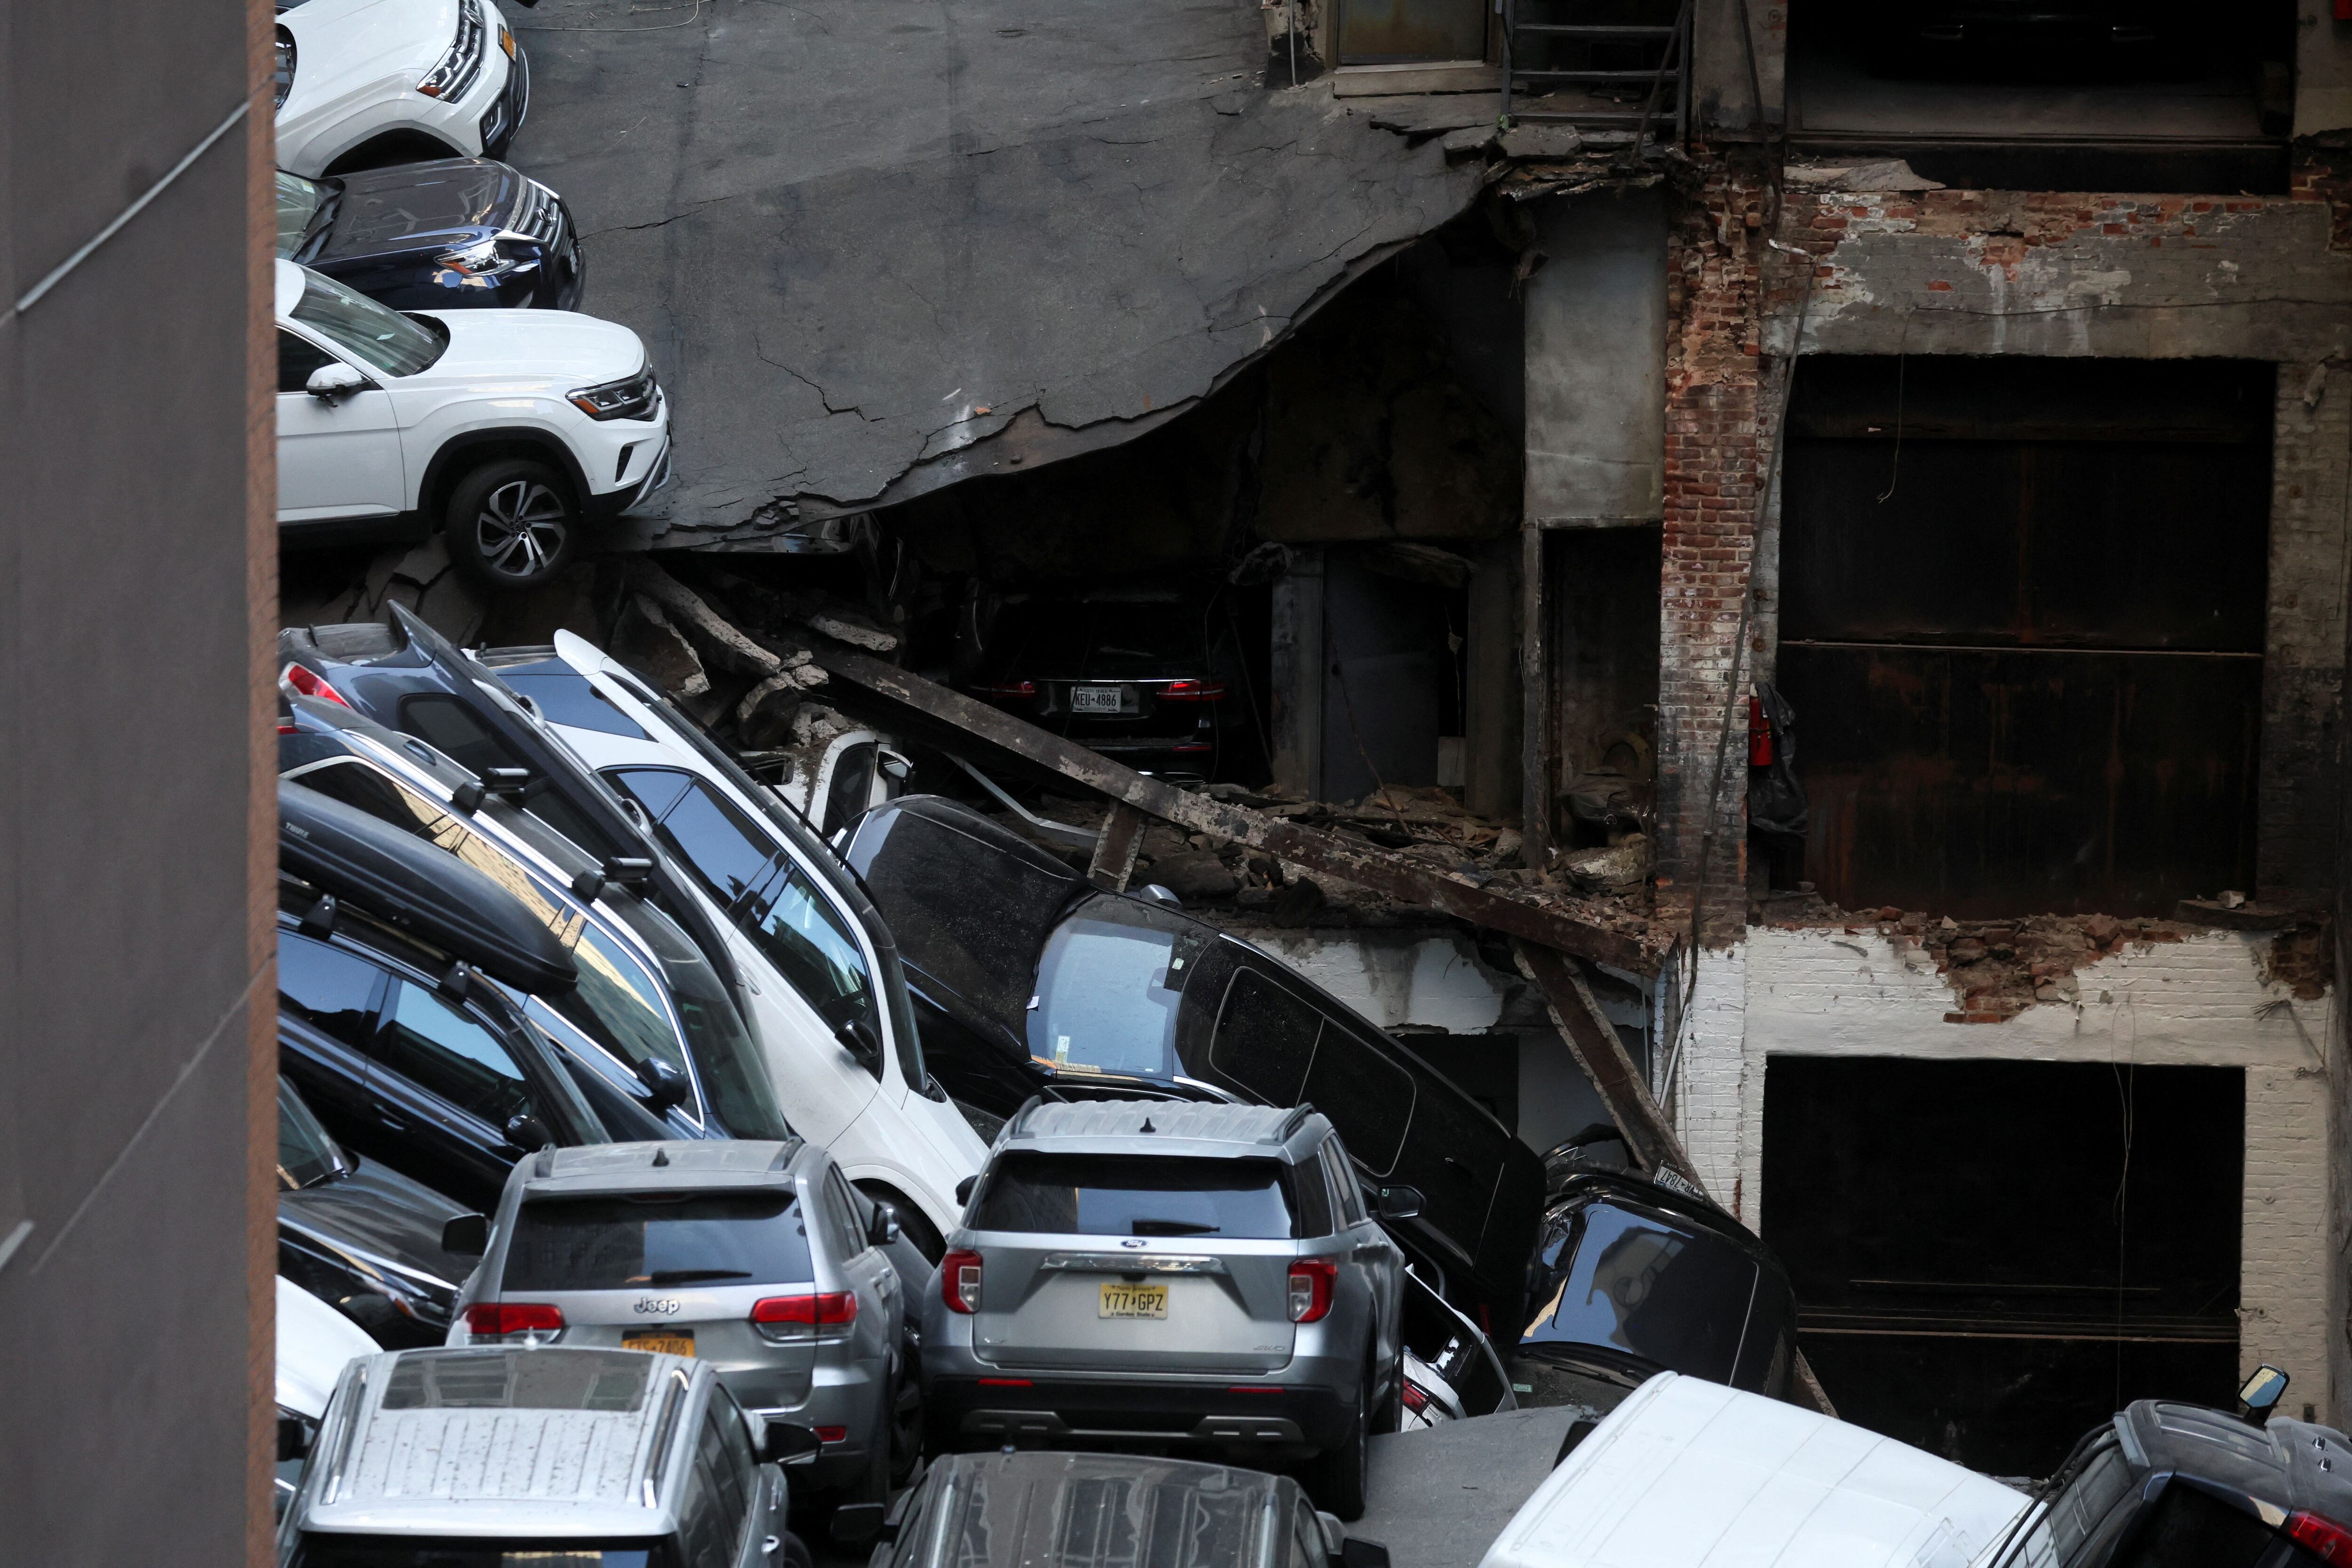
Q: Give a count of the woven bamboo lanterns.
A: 0